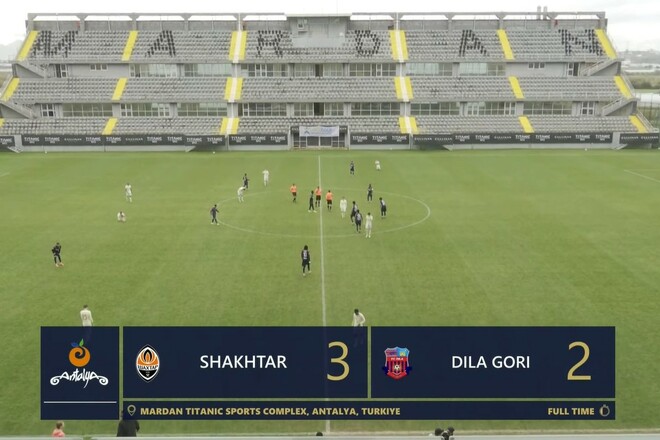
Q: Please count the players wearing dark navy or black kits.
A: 10